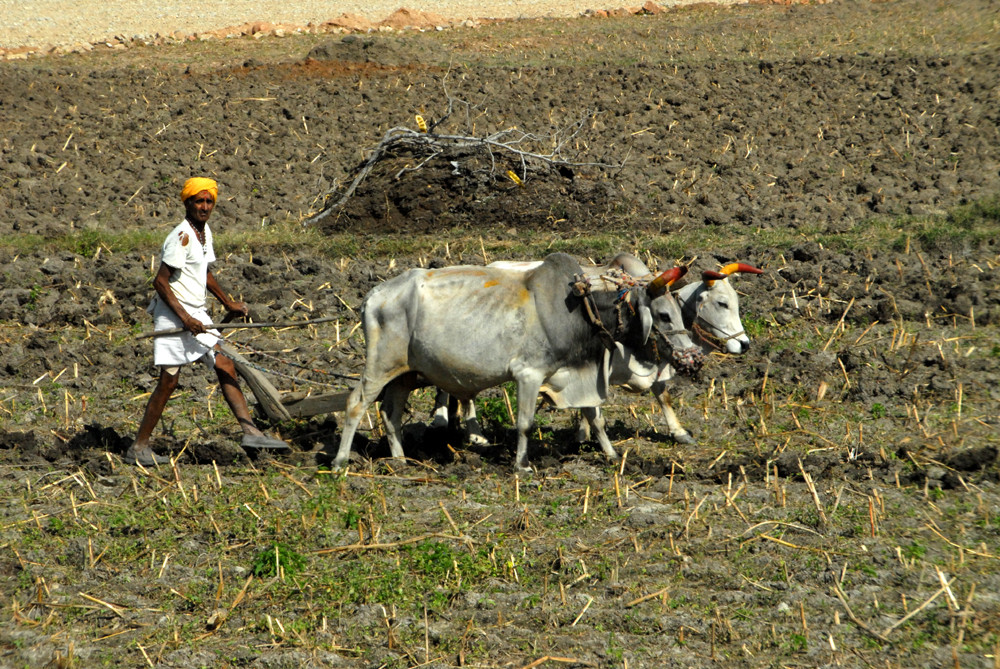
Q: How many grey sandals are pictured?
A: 2